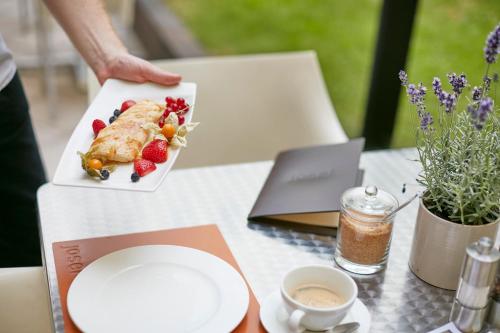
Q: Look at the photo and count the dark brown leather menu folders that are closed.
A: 1